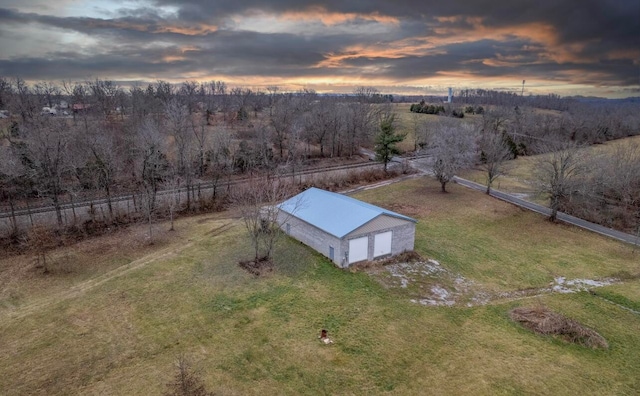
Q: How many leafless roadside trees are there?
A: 3